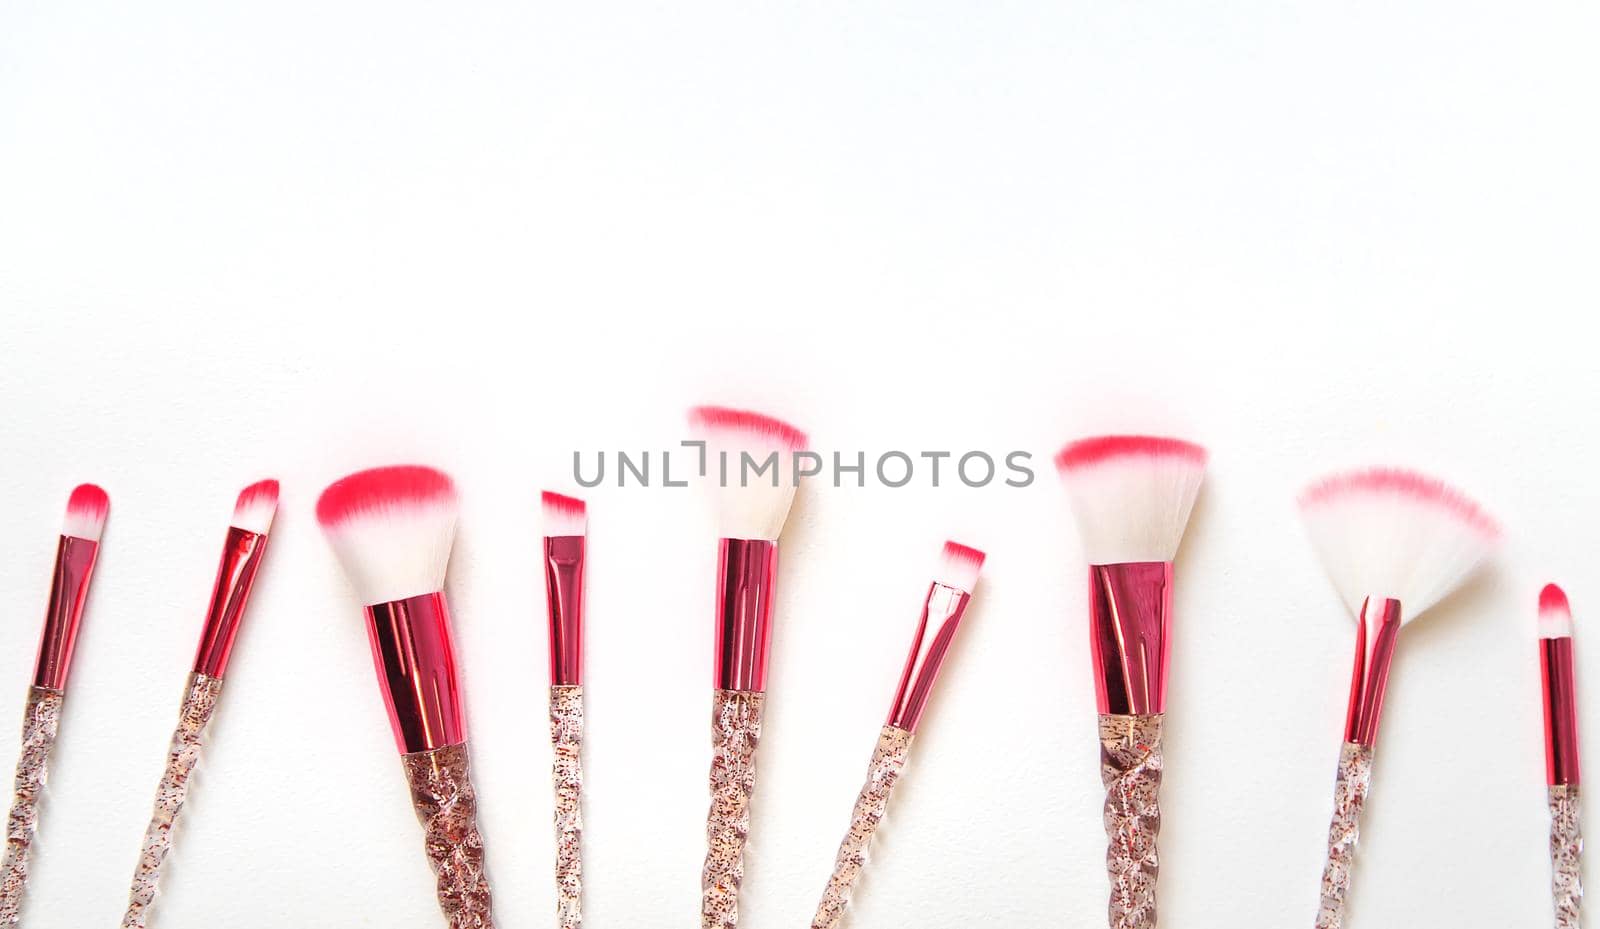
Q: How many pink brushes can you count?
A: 9